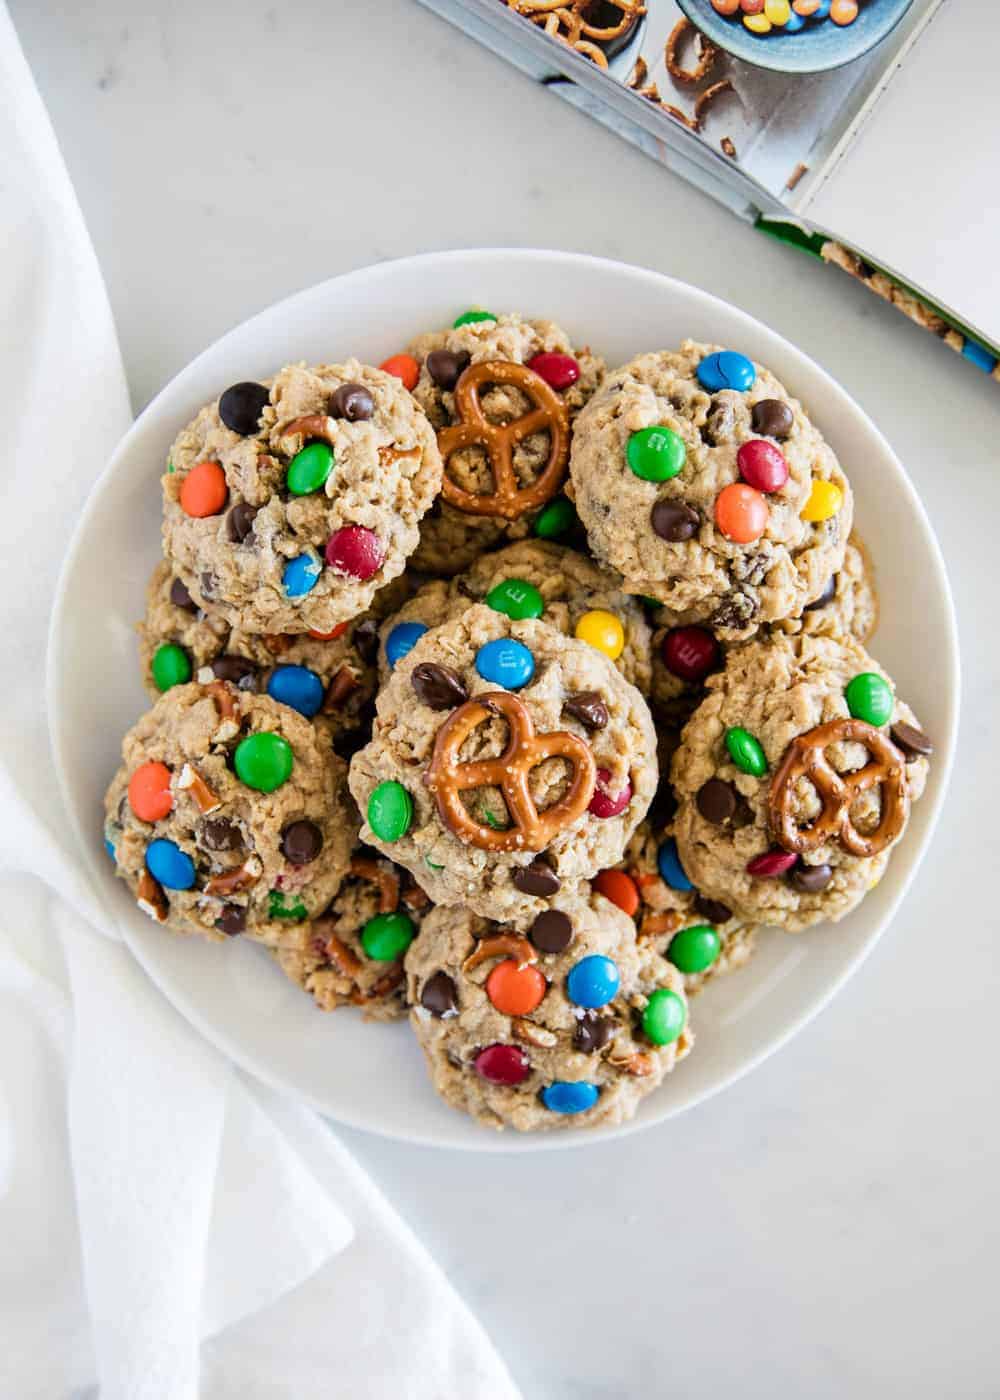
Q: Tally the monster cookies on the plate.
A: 12